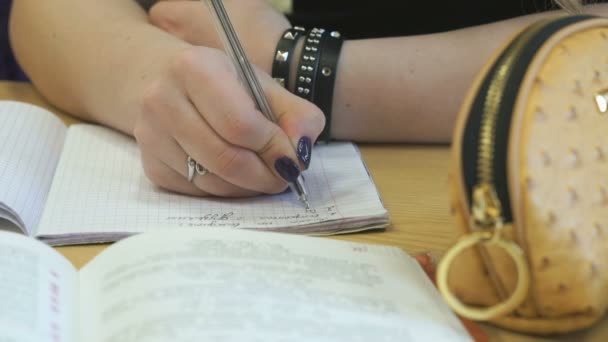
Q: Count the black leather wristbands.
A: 3